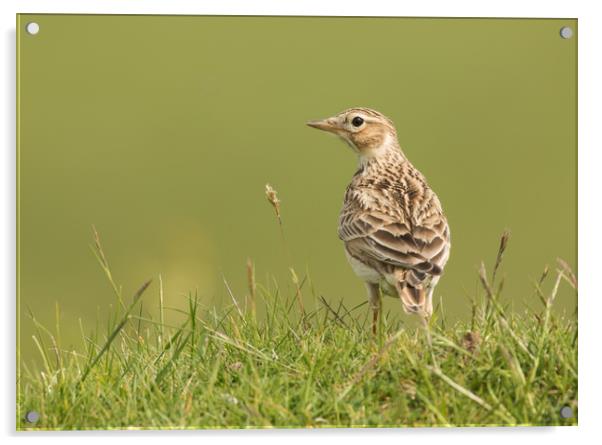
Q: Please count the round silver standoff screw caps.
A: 4